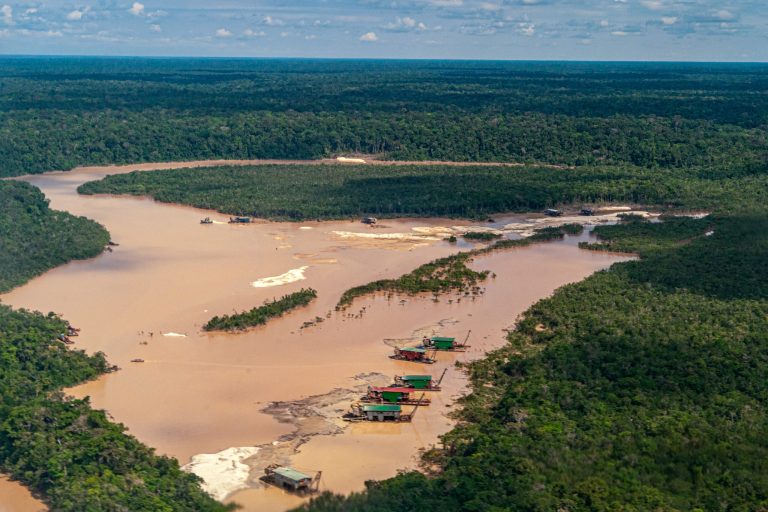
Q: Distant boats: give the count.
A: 5